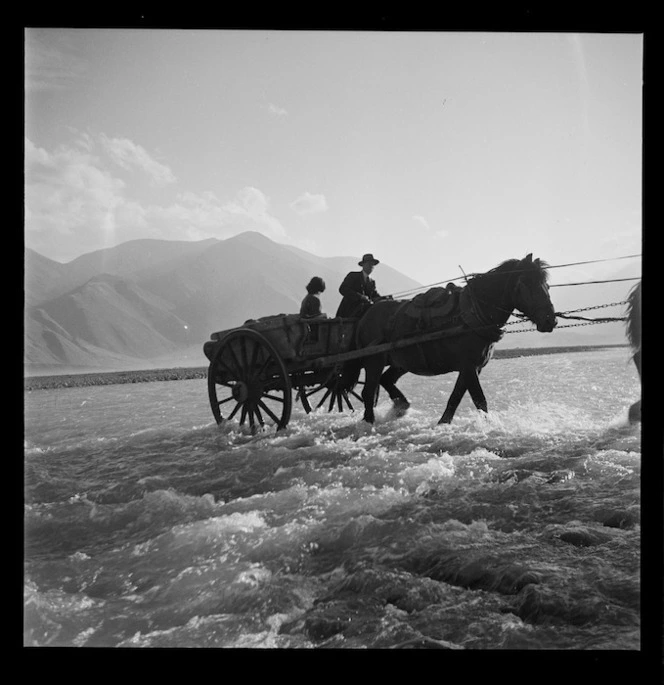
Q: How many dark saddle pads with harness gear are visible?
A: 1